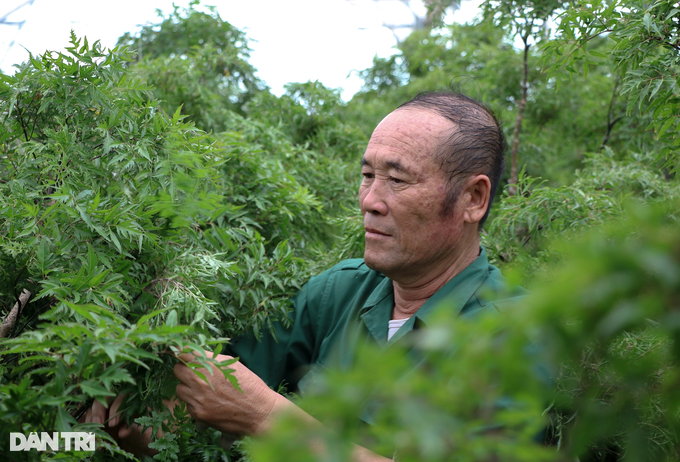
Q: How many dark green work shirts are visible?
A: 1